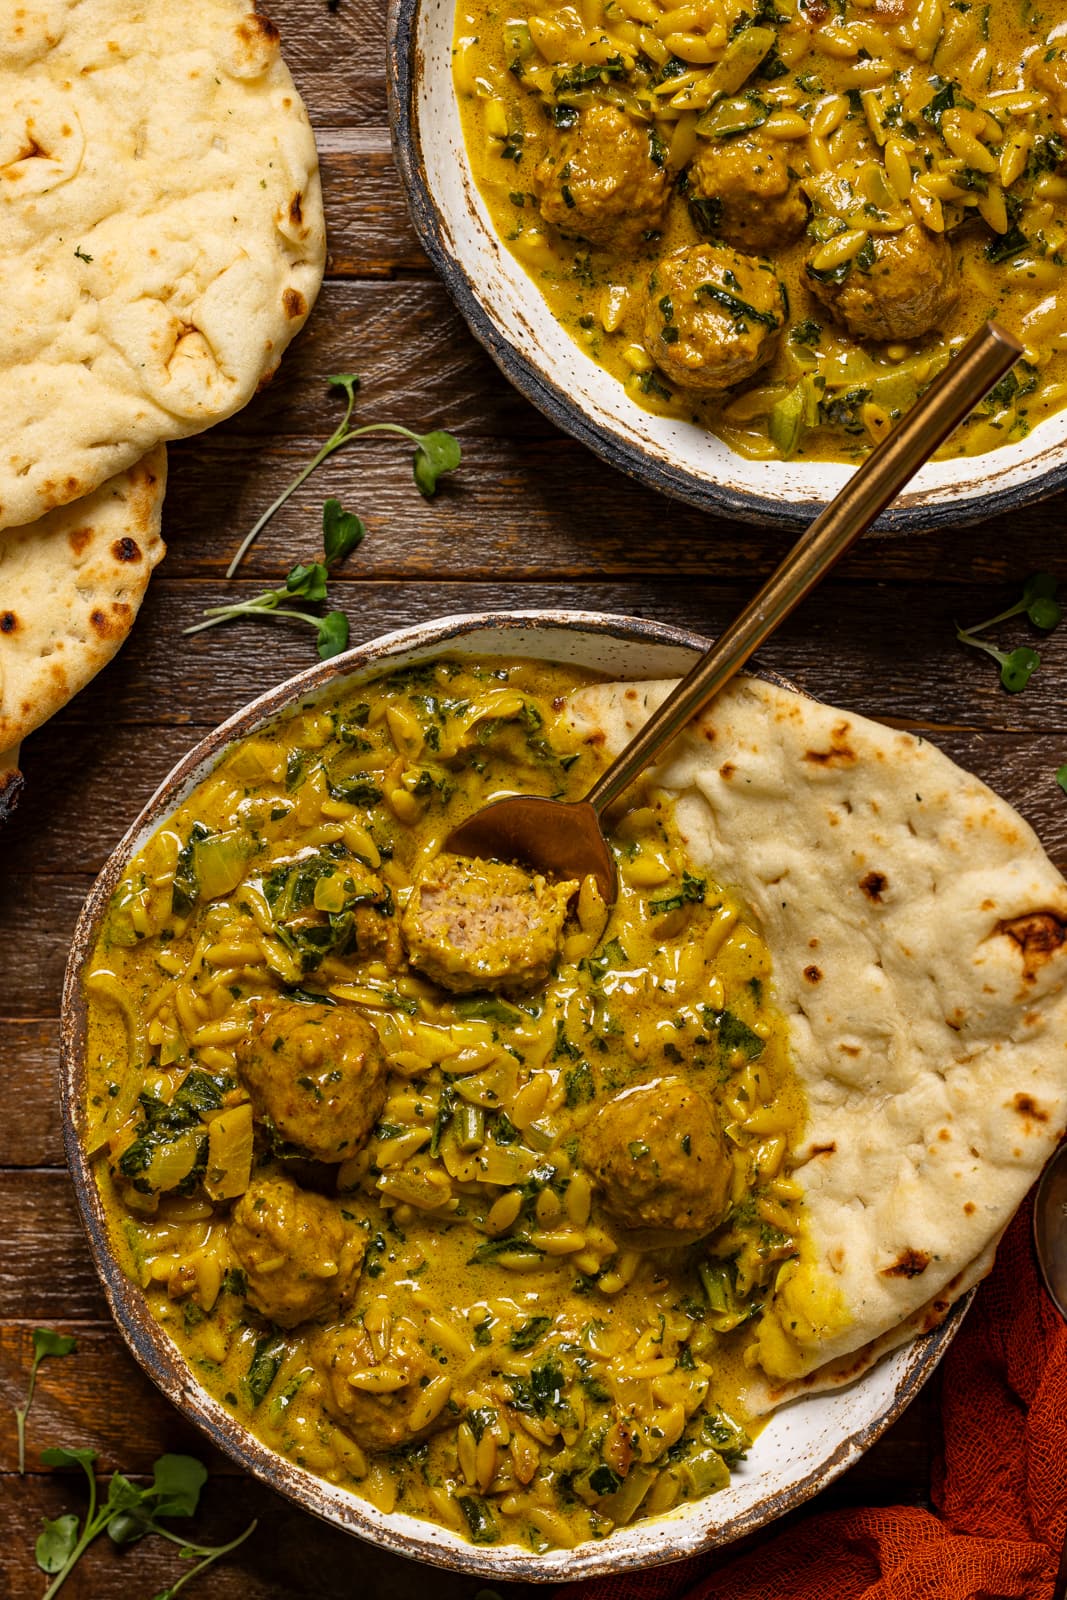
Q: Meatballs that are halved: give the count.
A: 1